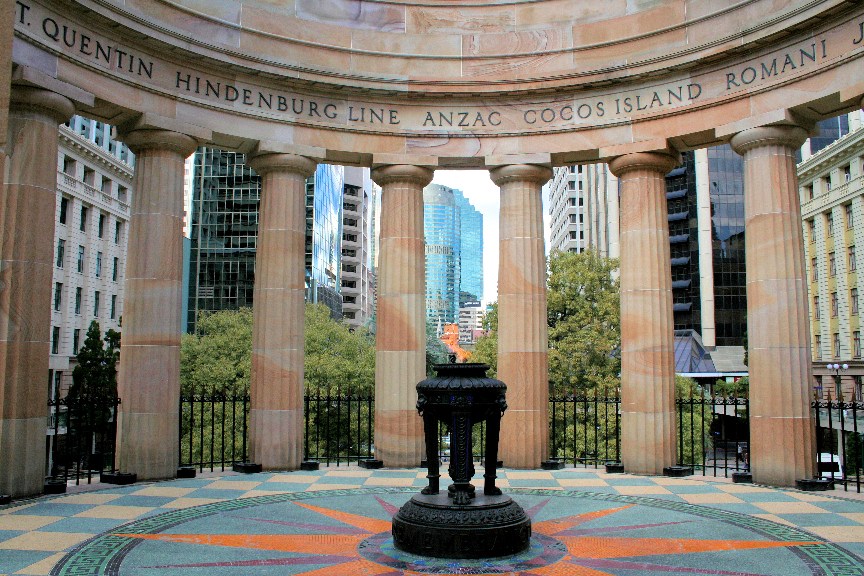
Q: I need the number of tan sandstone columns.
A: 7